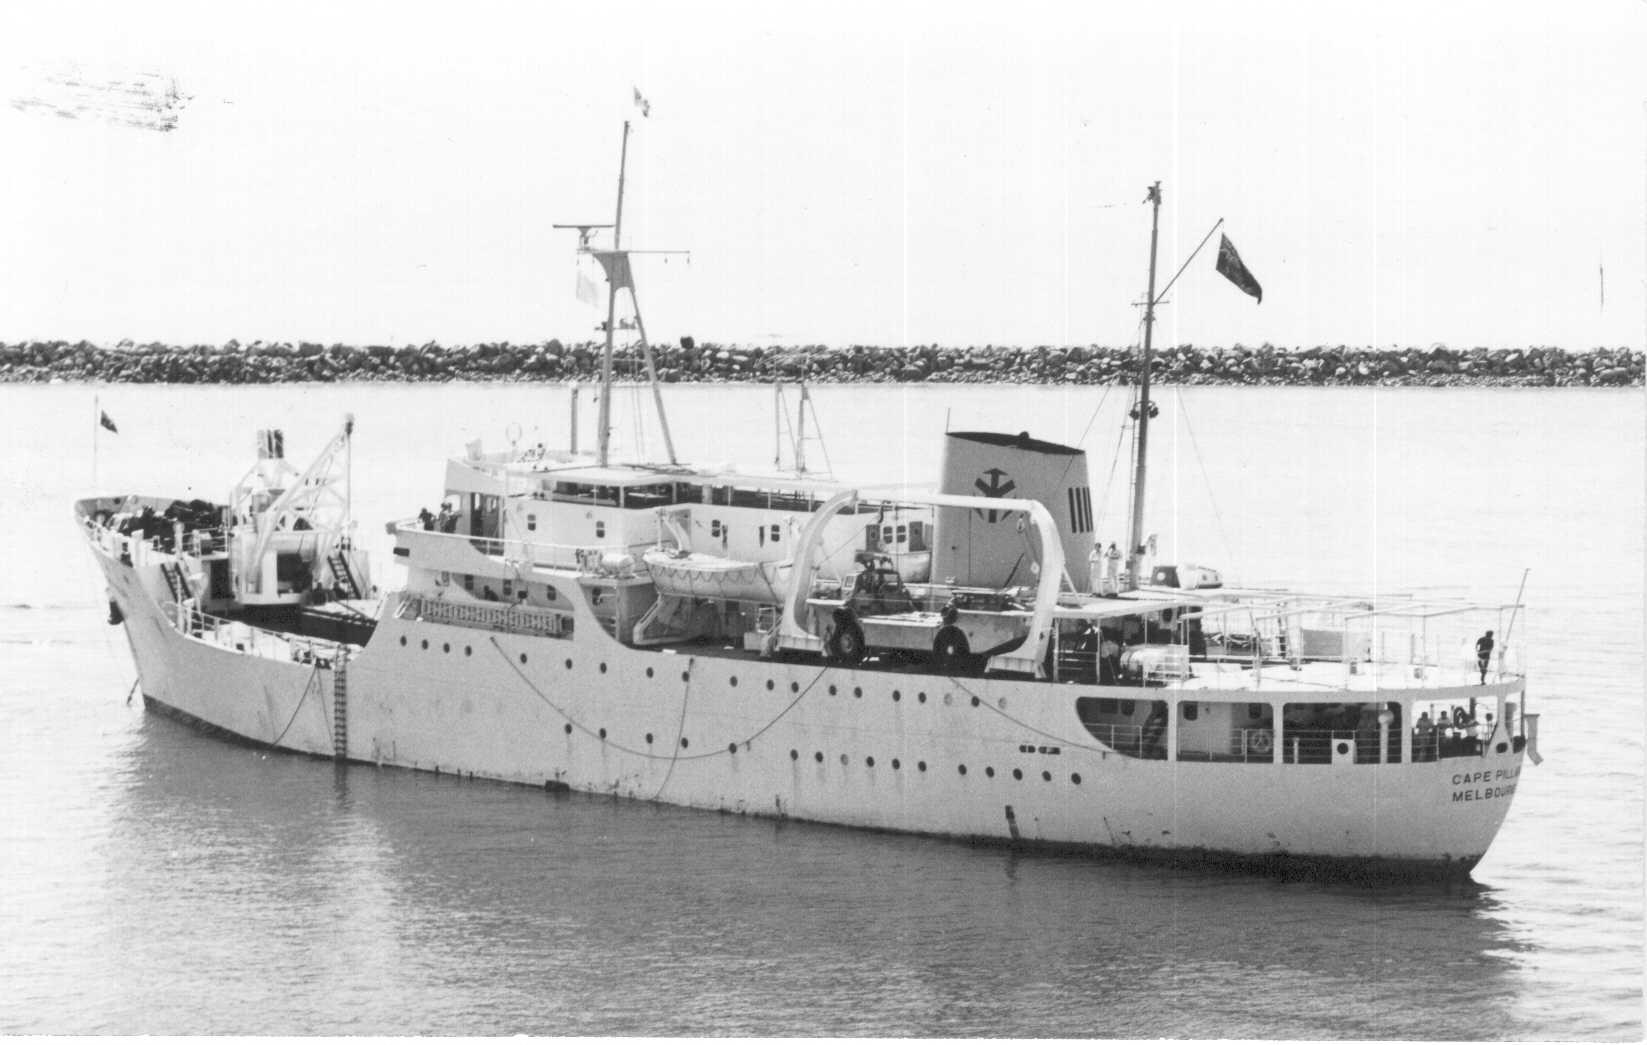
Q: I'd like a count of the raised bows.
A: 1